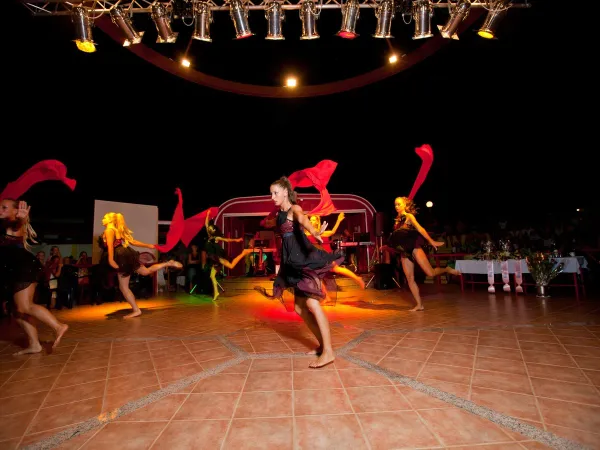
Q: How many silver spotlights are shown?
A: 12